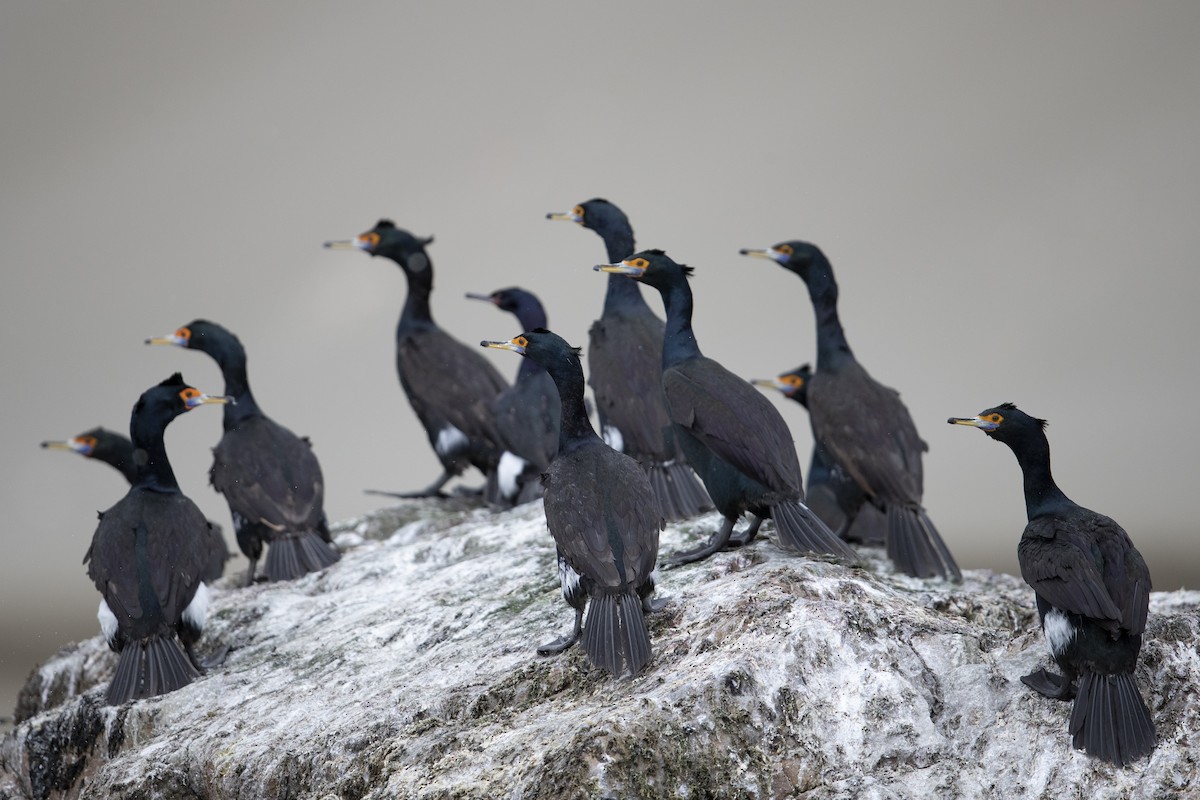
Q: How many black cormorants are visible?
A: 11